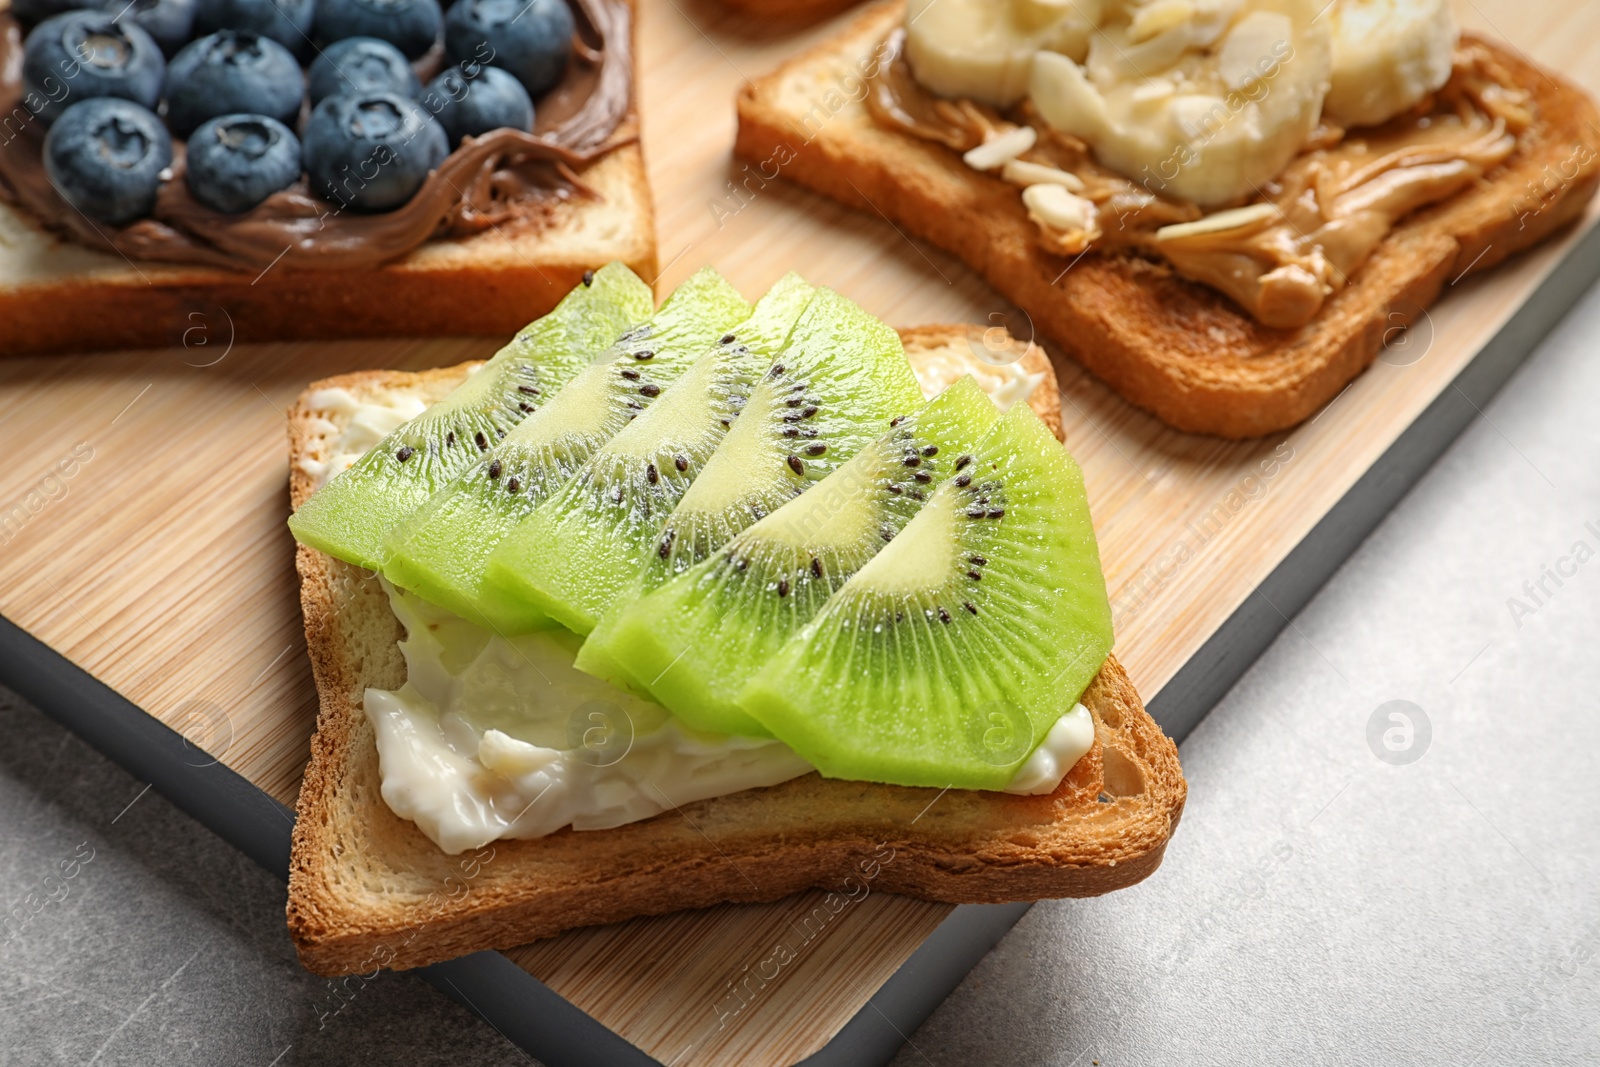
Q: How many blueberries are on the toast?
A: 12